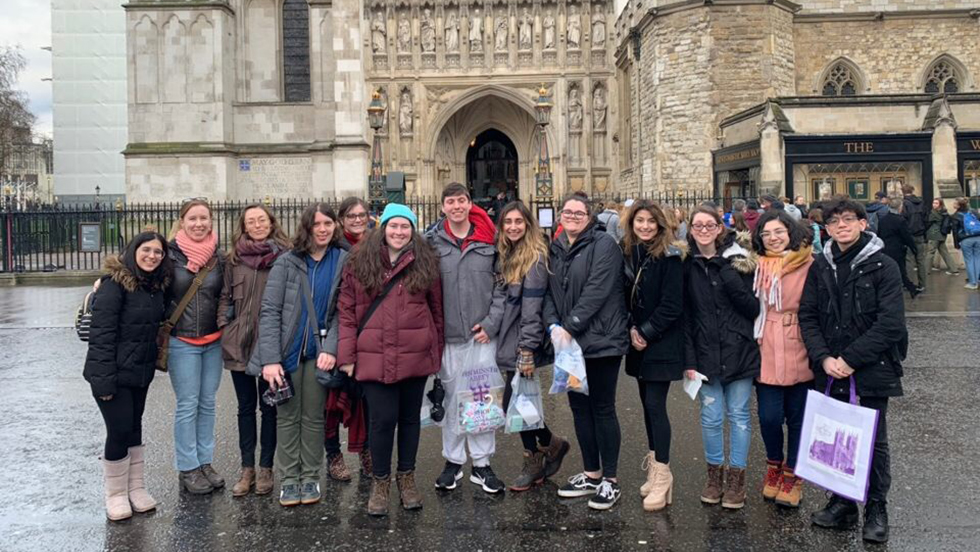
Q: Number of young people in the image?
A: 13